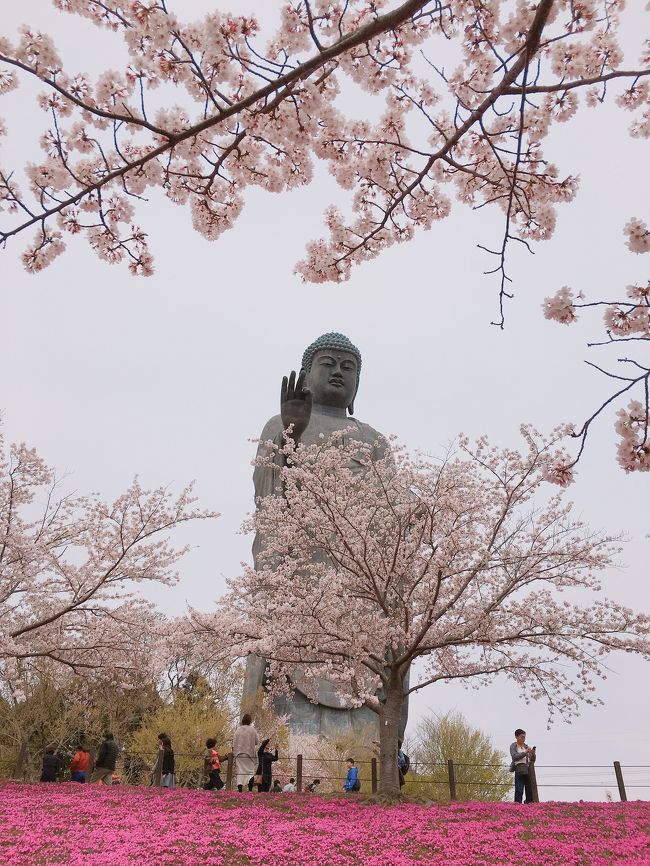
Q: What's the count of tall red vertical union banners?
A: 0